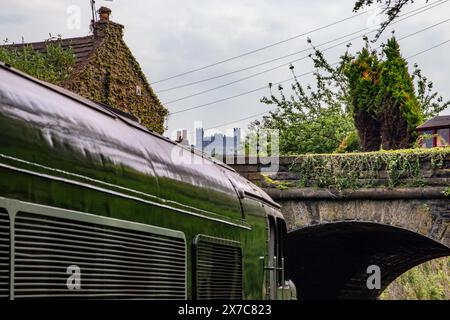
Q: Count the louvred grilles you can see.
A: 3